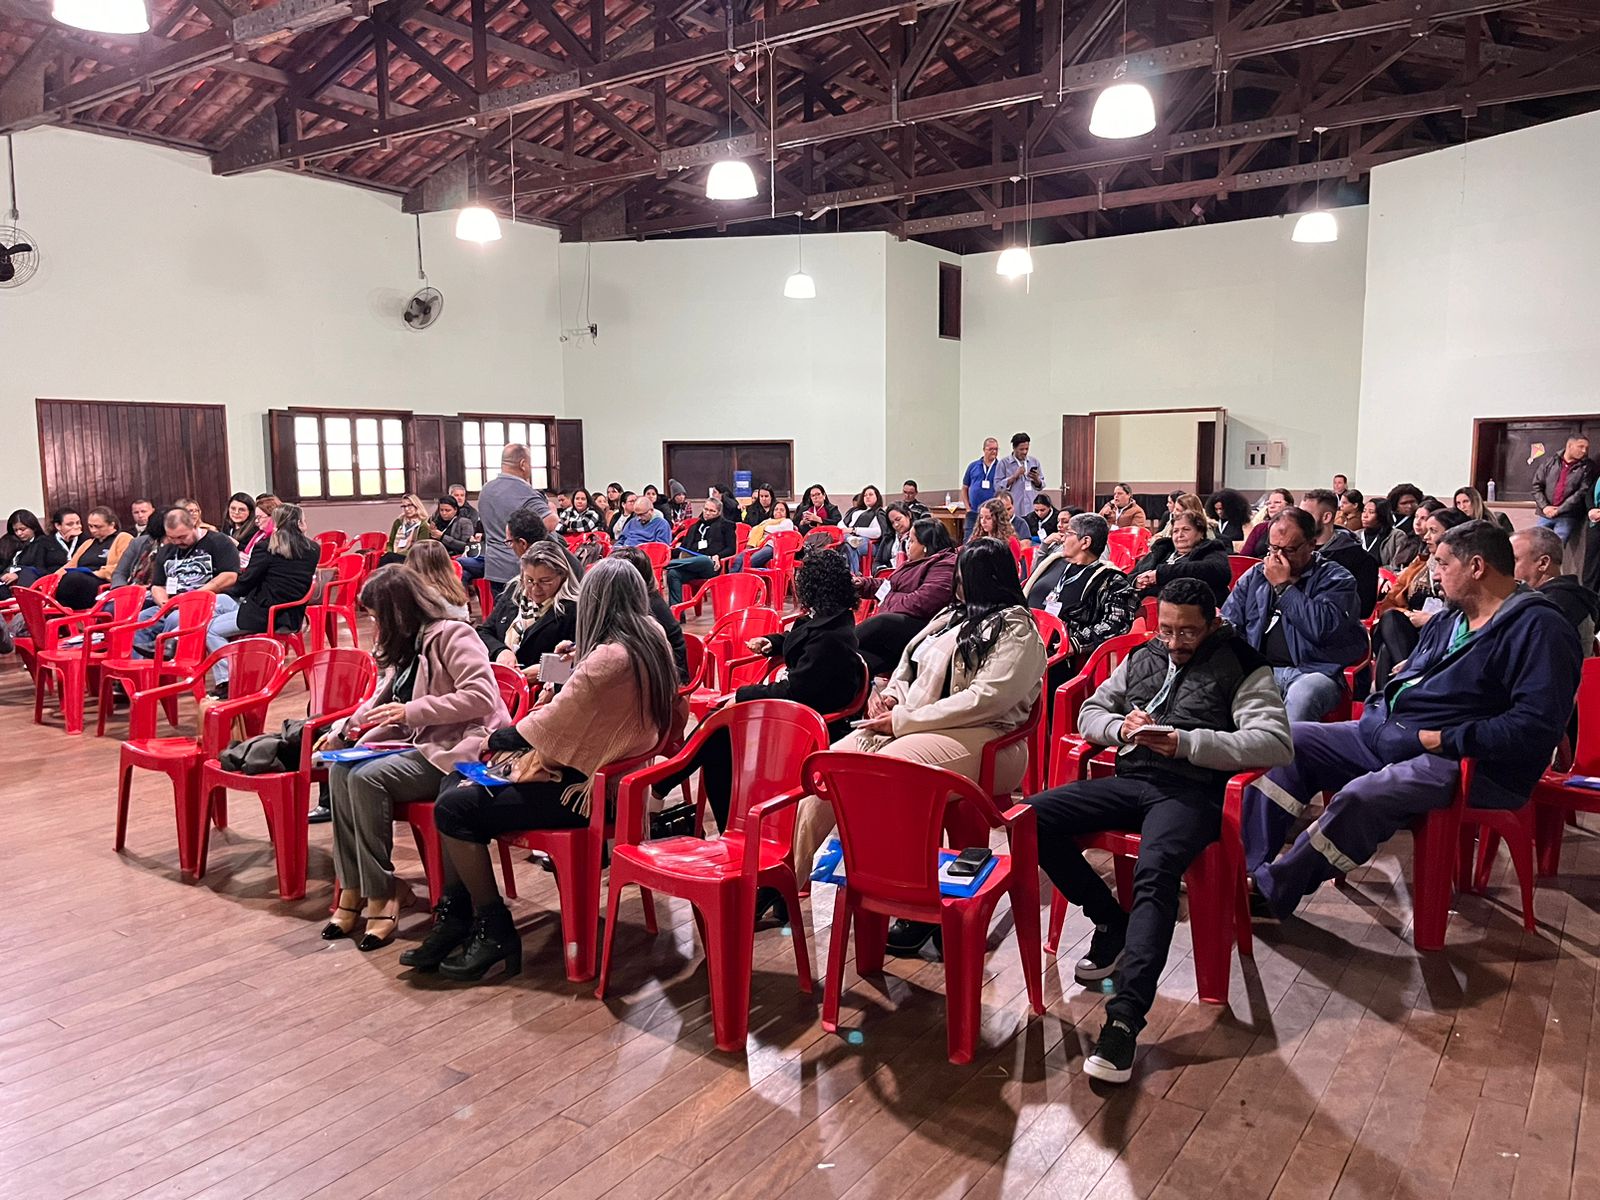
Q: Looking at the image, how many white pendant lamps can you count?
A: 7